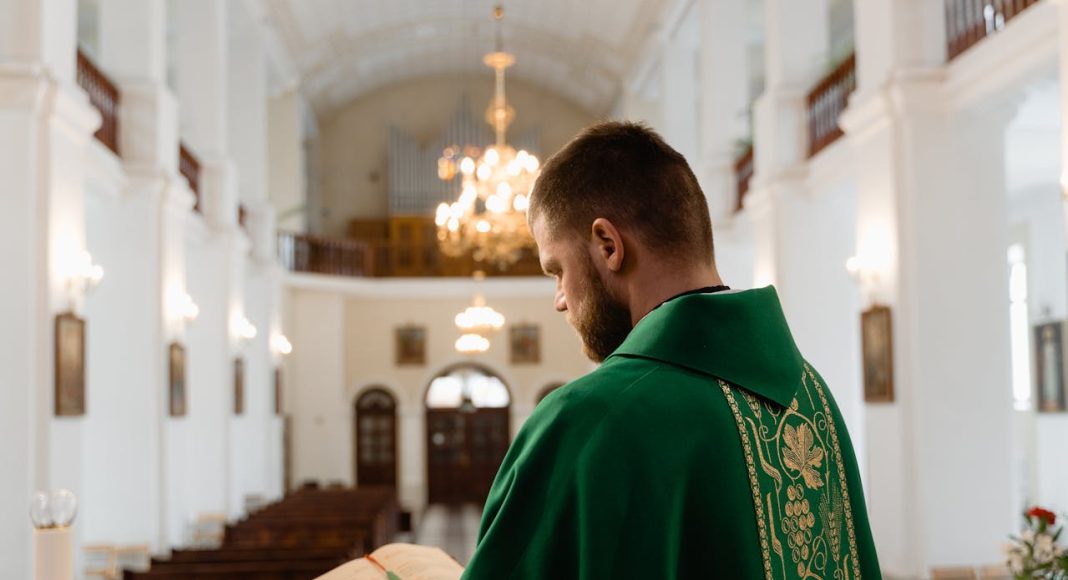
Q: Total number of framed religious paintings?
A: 8